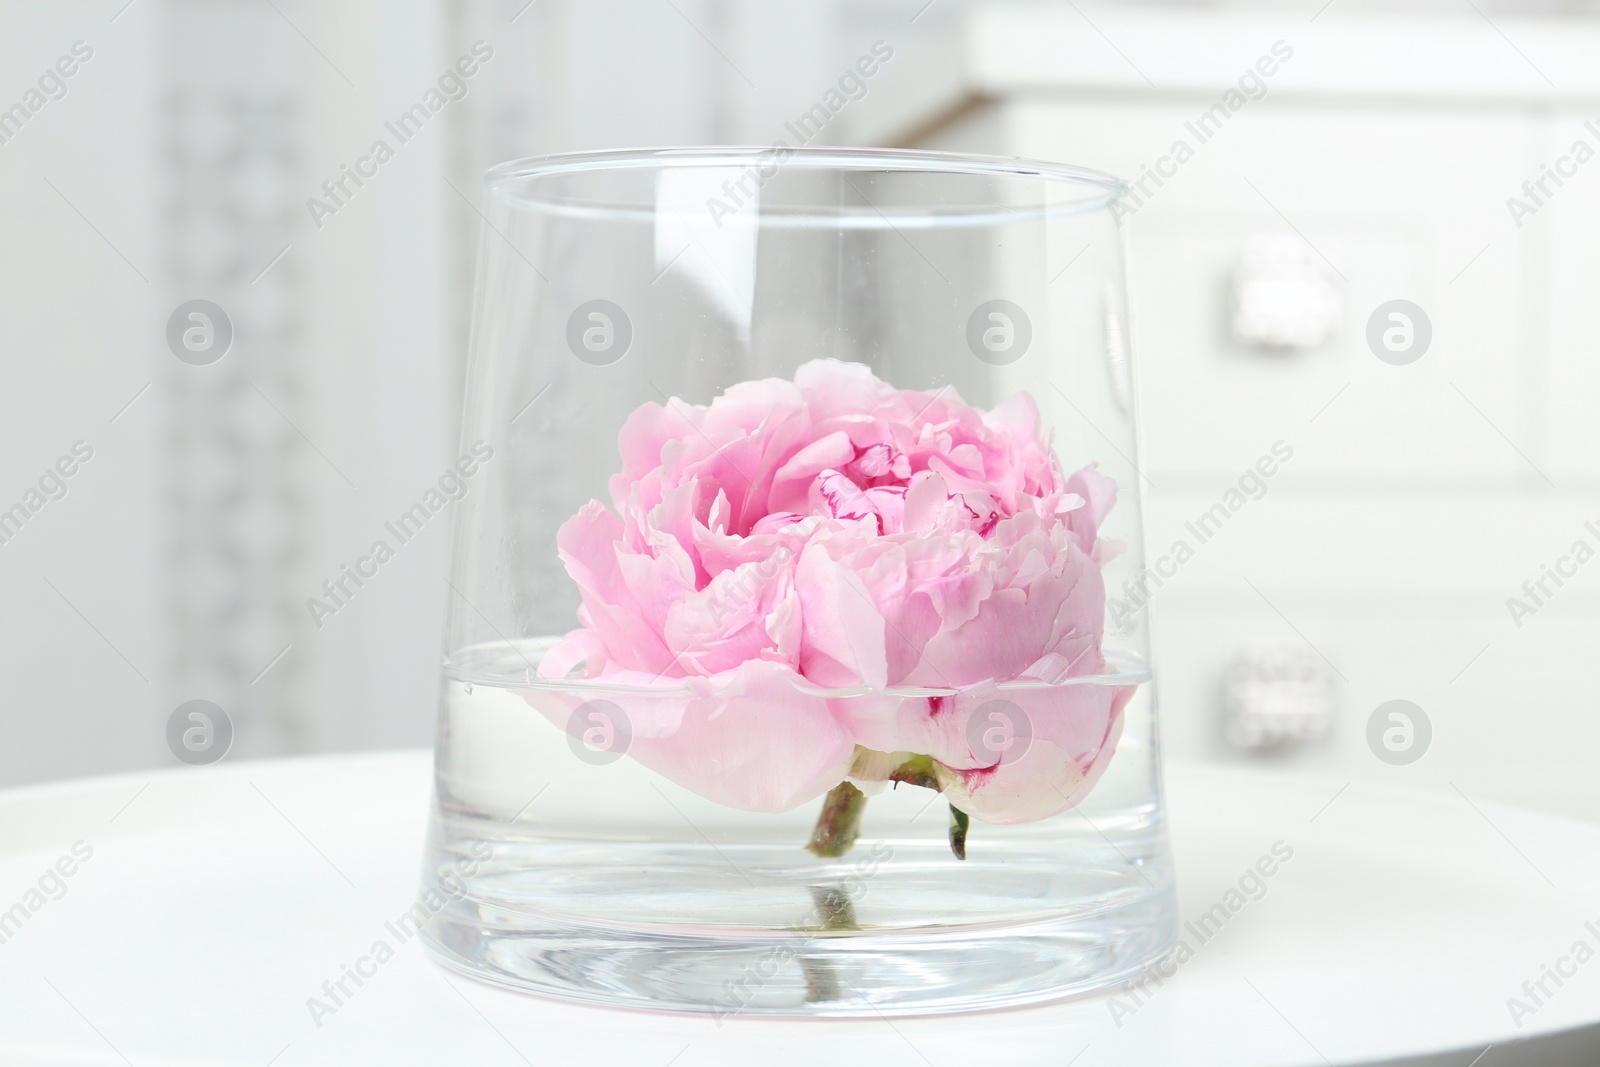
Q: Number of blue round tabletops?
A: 0